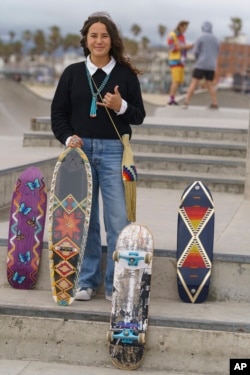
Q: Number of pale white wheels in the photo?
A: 4